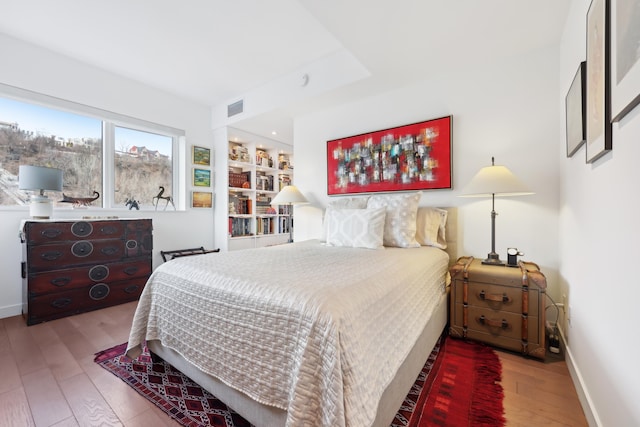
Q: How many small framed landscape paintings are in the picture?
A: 3